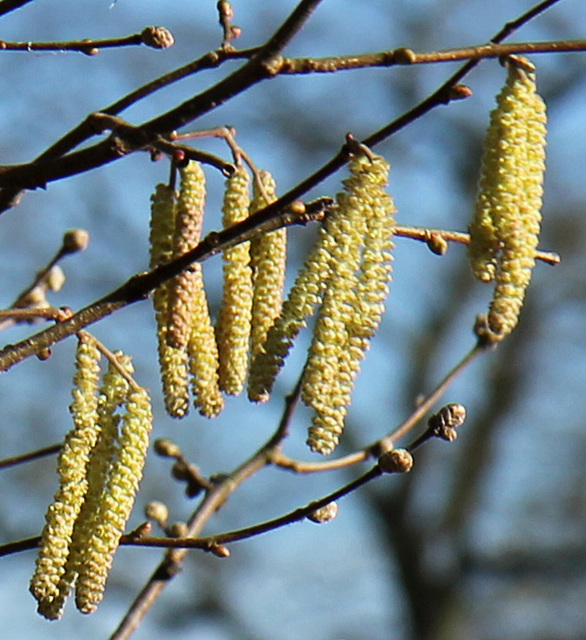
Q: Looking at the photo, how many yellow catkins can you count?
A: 13